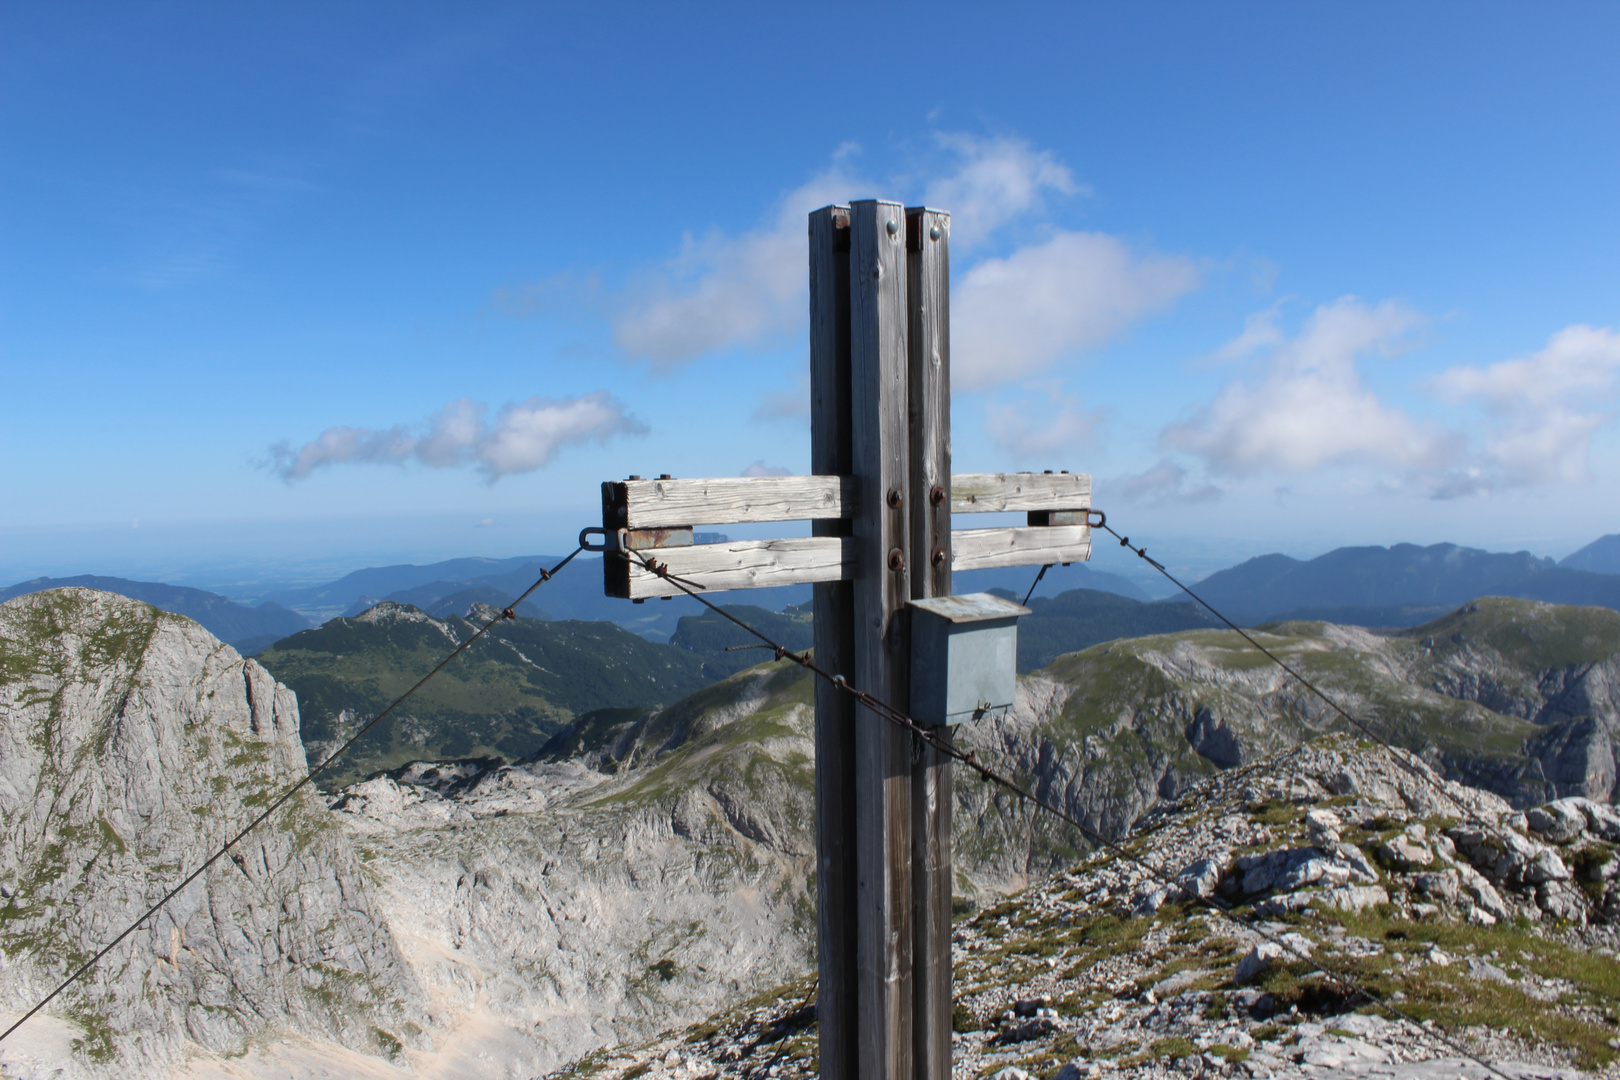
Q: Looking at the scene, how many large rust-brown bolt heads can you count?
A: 4